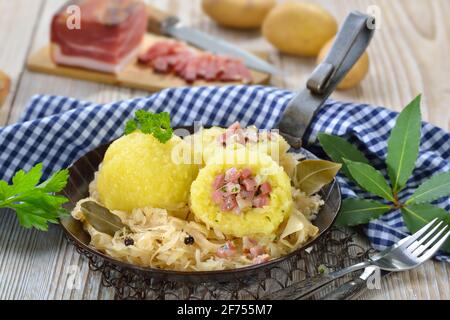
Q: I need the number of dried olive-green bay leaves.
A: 2